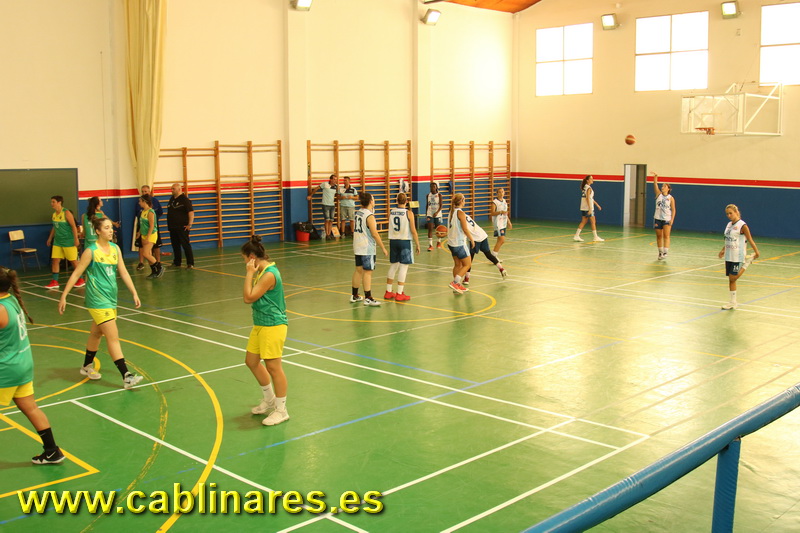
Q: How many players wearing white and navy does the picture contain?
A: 9